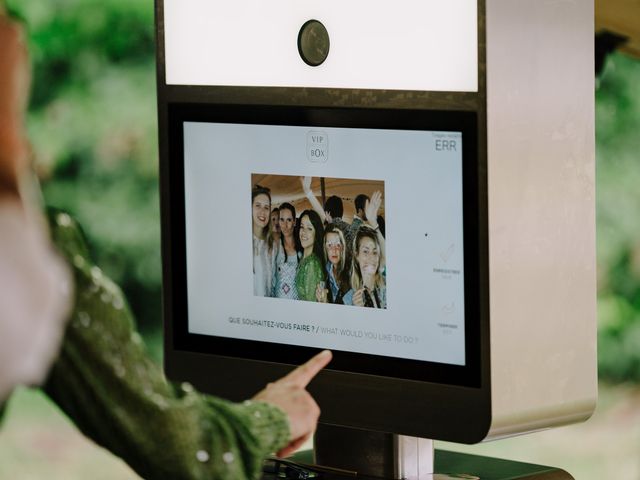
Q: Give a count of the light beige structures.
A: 1